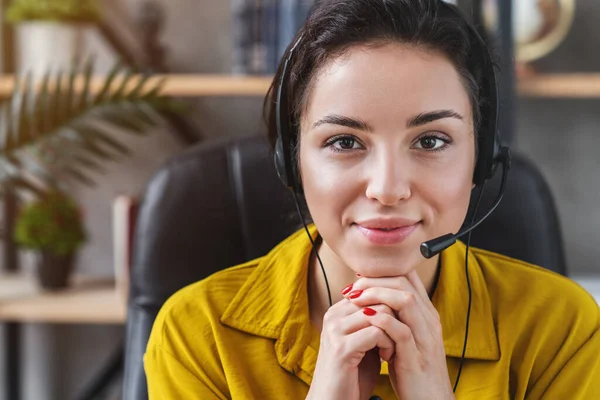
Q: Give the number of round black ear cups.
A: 2